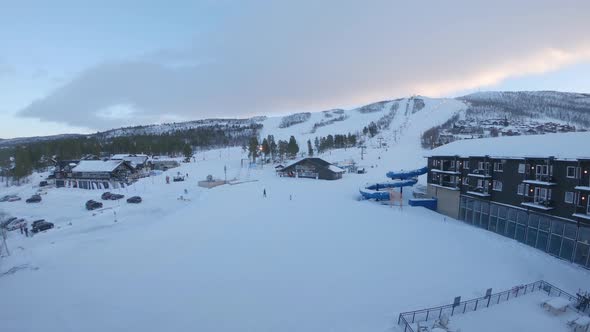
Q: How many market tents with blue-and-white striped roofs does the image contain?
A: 0